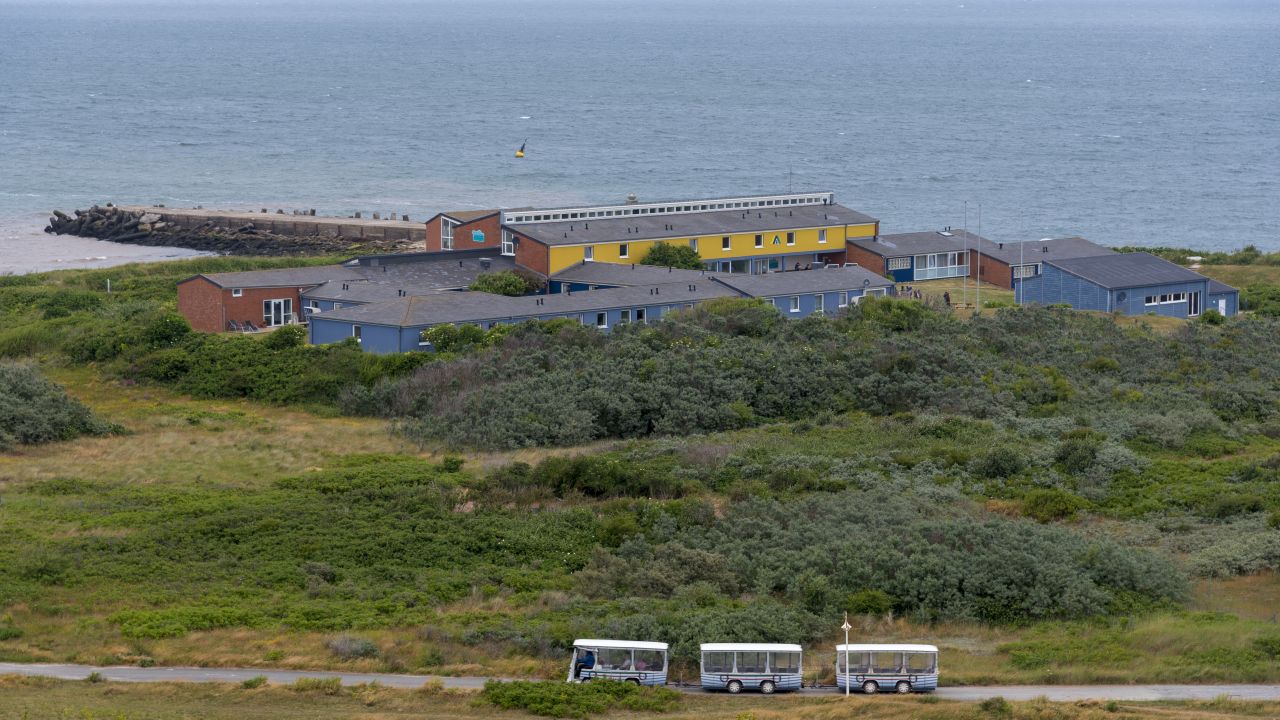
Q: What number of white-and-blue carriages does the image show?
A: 3